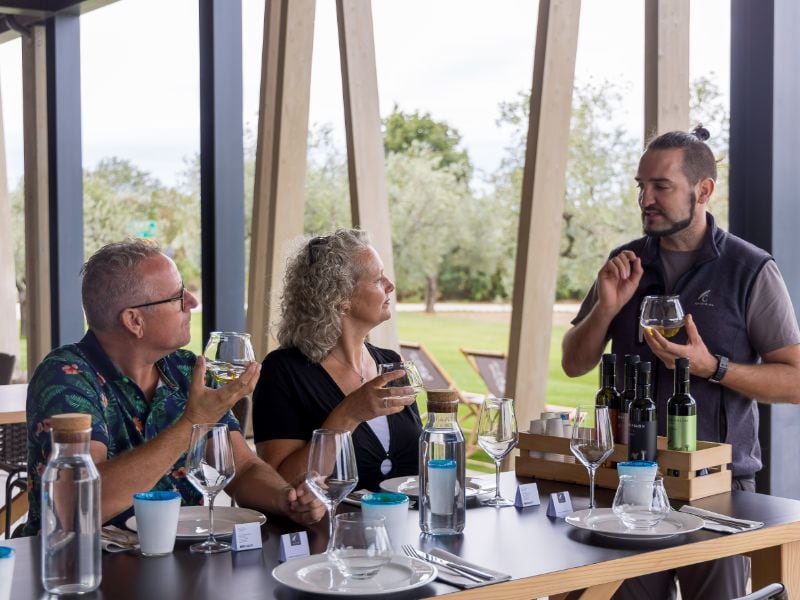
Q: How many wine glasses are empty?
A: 4